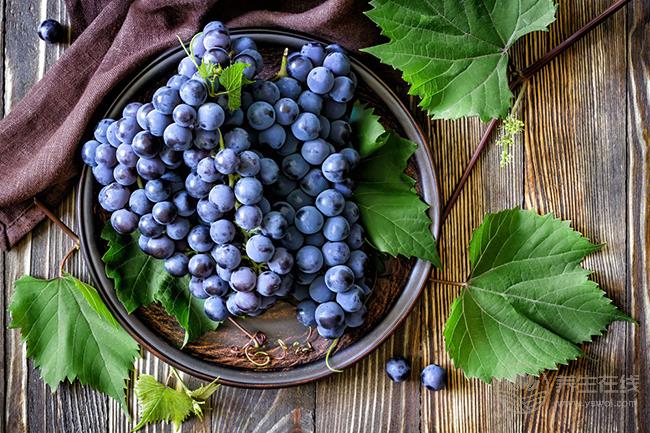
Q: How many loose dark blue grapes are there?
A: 3